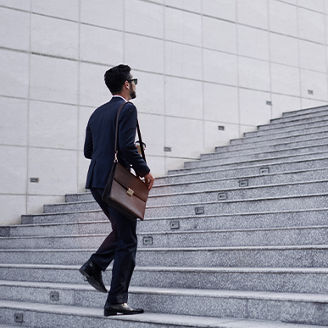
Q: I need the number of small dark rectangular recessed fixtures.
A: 13